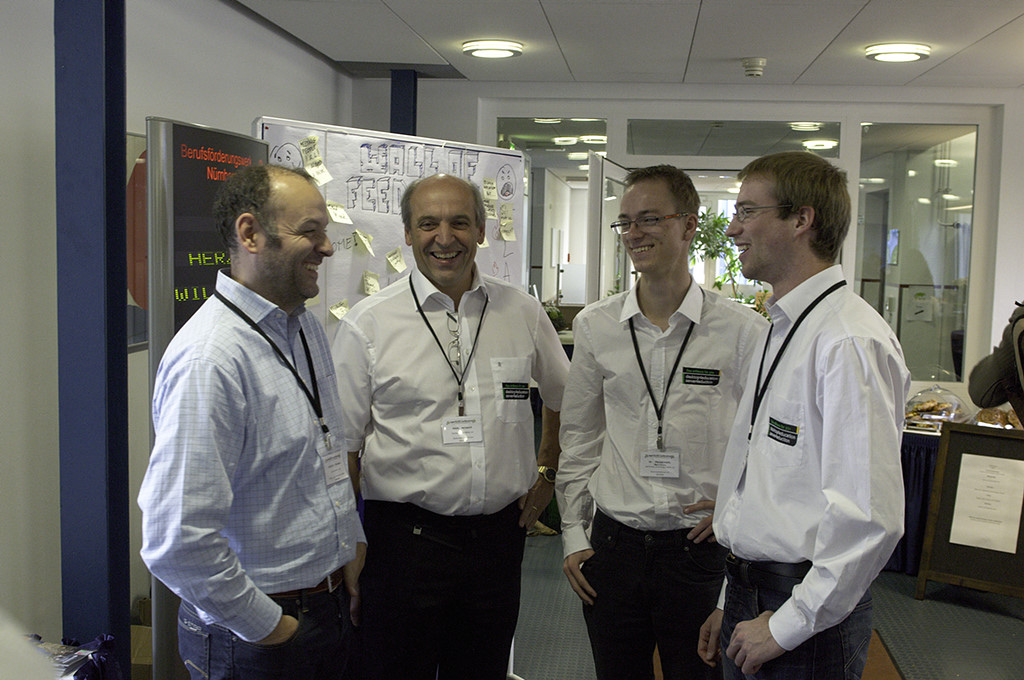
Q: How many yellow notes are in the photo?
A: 13